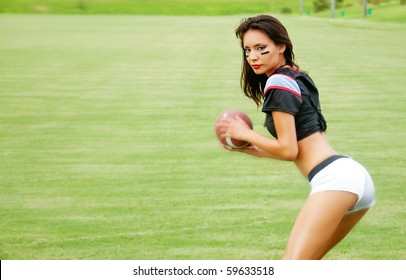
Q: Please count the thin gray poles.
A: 3